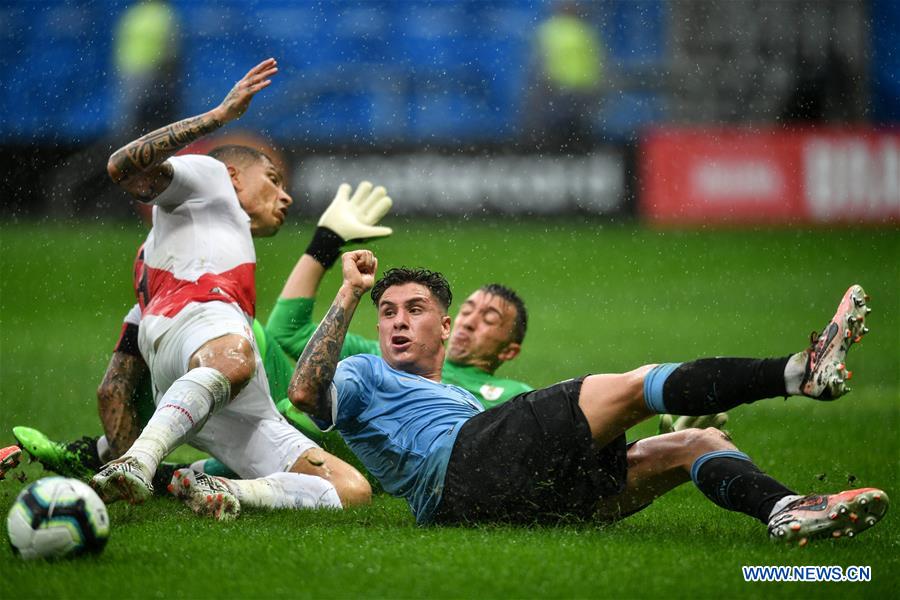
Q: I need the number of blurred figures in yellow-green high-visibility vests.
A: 2